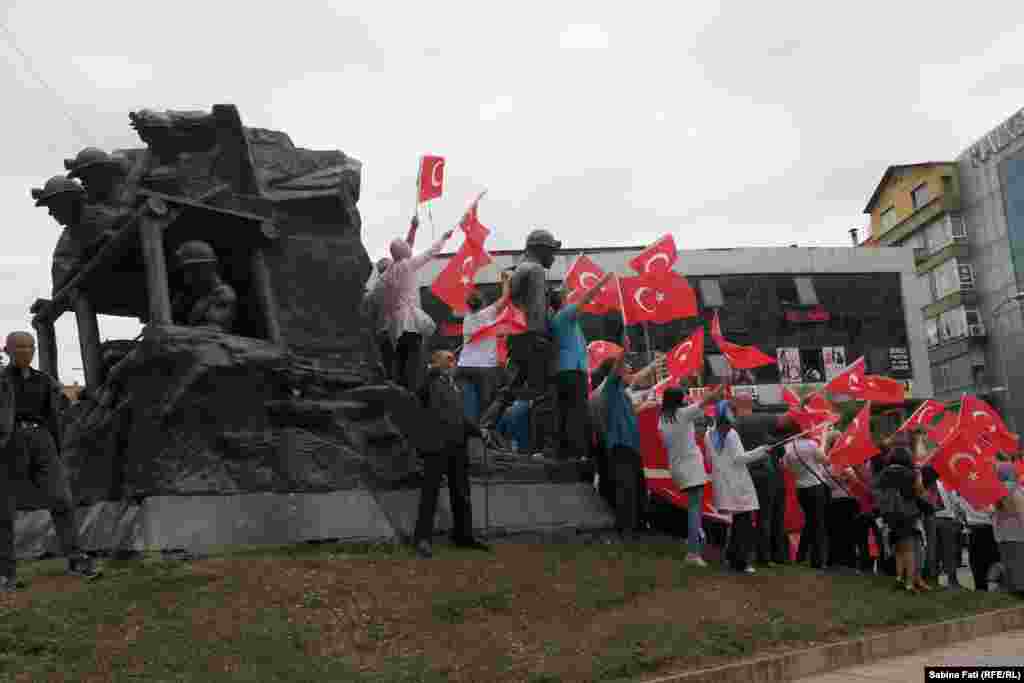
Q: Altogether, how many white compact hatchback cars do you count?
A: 0